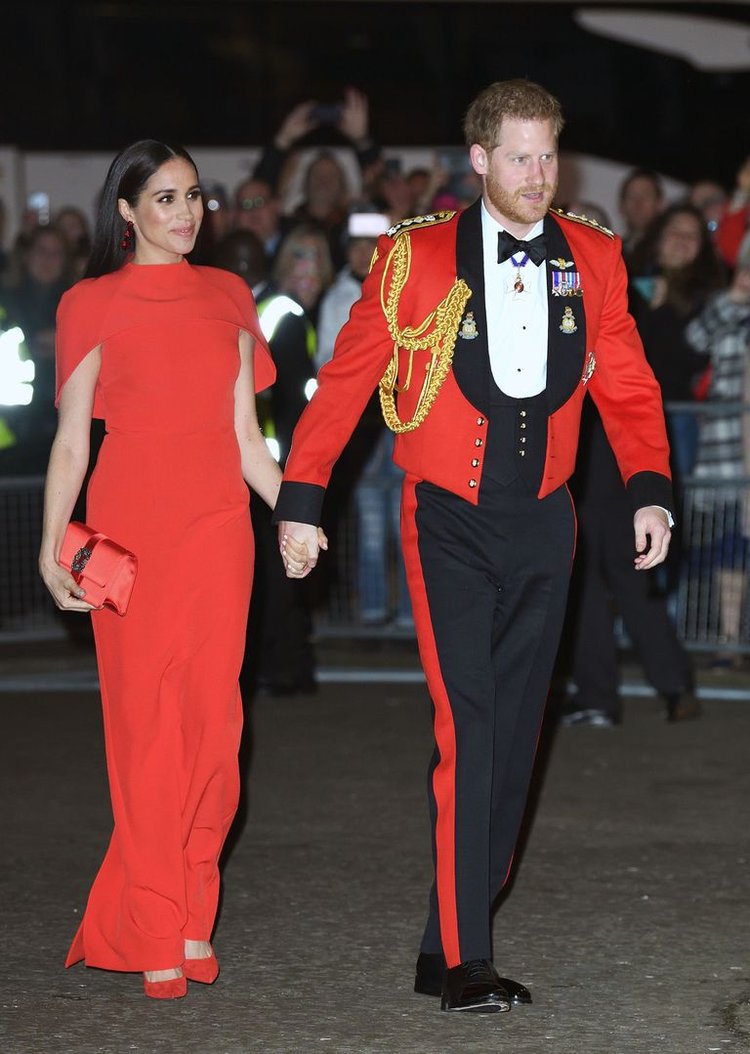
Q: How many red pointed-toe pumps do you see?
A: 2